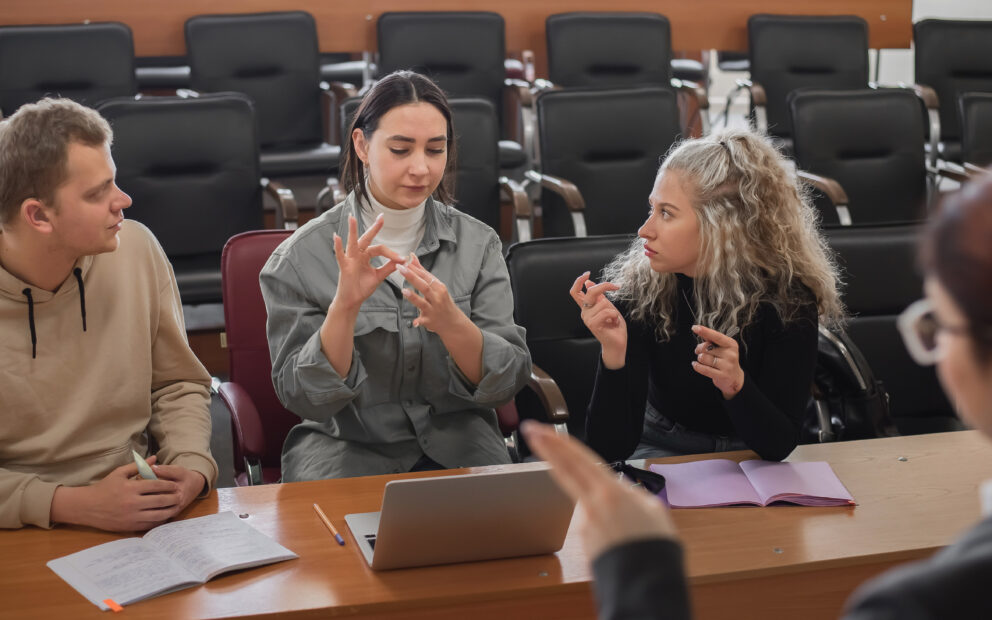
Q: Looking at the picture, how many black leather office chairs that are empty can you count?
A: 12